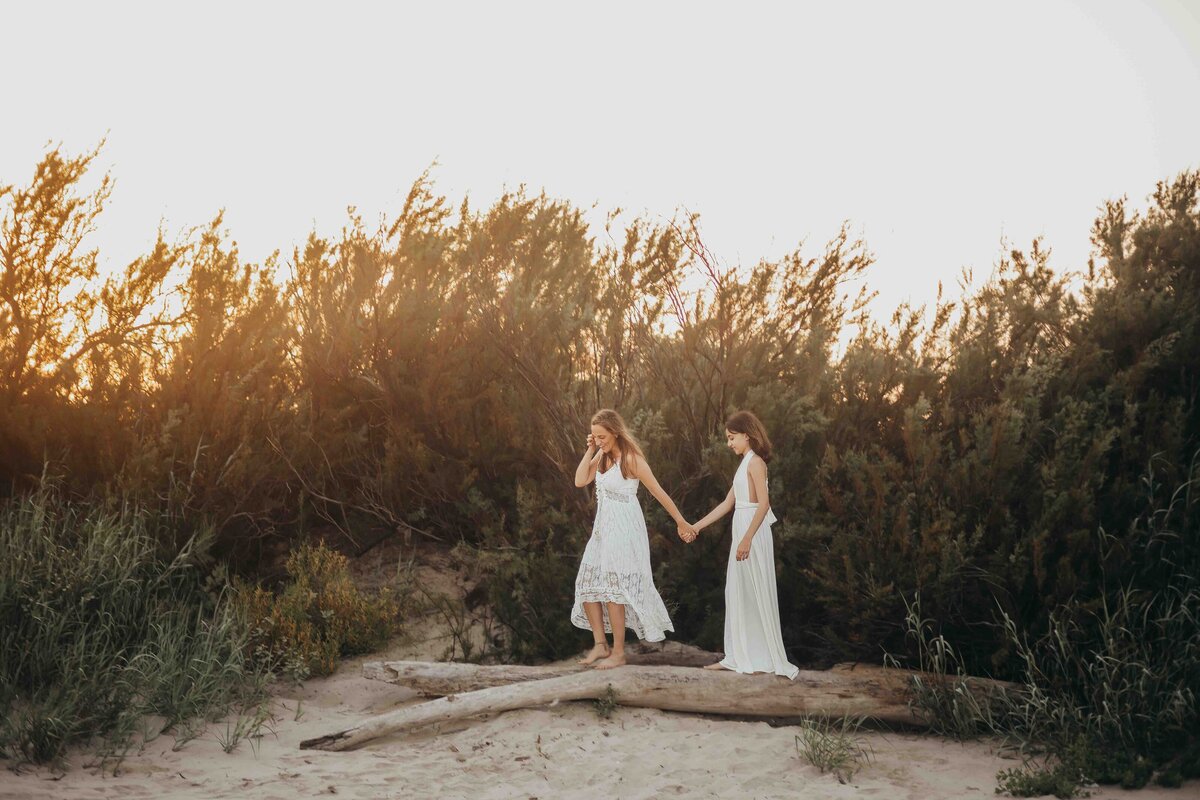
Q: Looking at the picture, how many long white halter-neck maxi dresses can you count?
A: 1